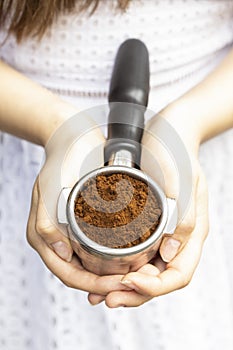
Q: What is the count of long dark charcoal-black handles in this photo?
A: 1